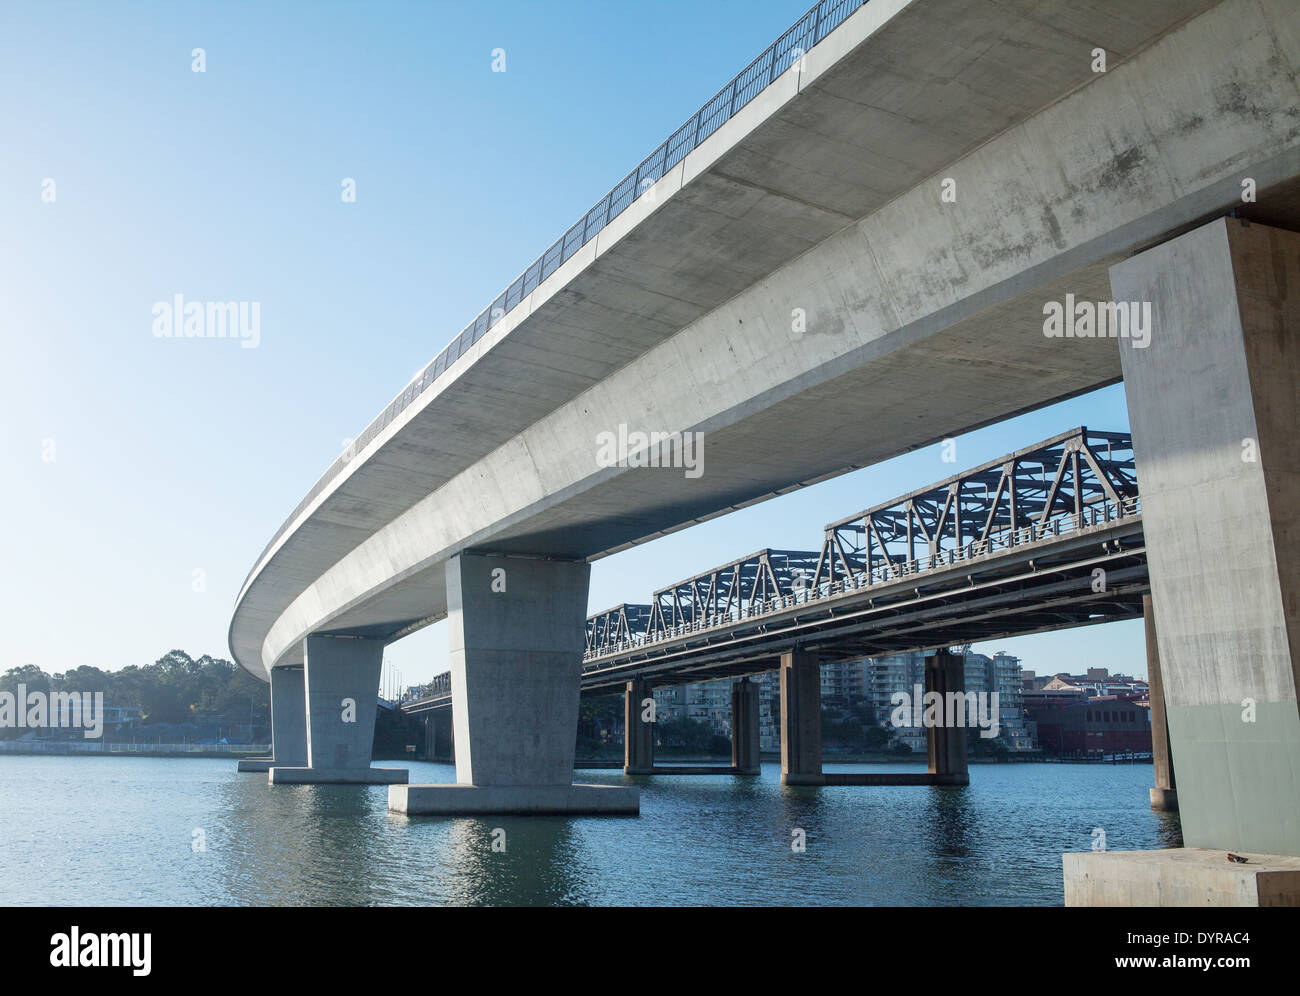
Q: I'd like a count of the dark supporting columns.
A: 5